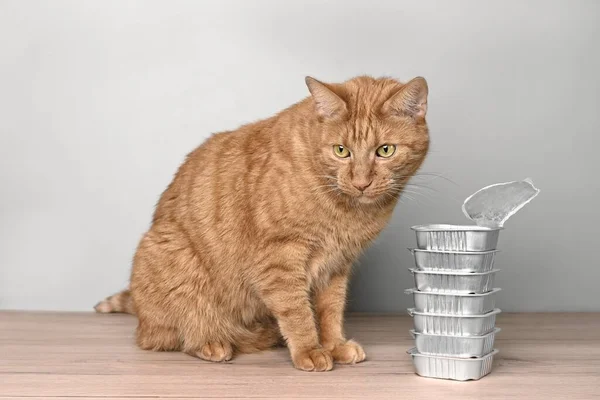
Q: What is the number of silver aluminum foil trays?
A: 7